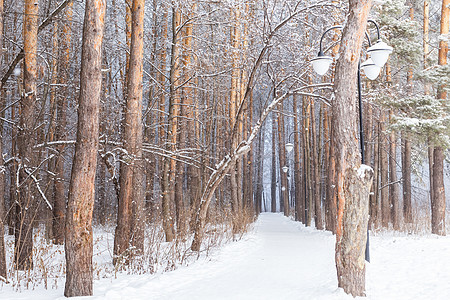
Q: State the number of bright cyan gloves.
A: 0